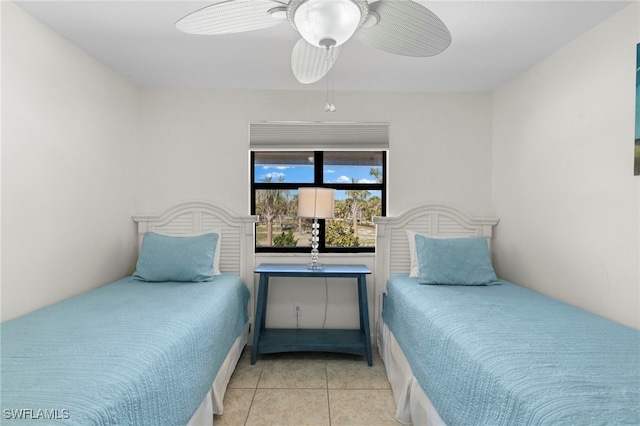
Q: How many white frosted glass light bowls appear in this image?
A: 1